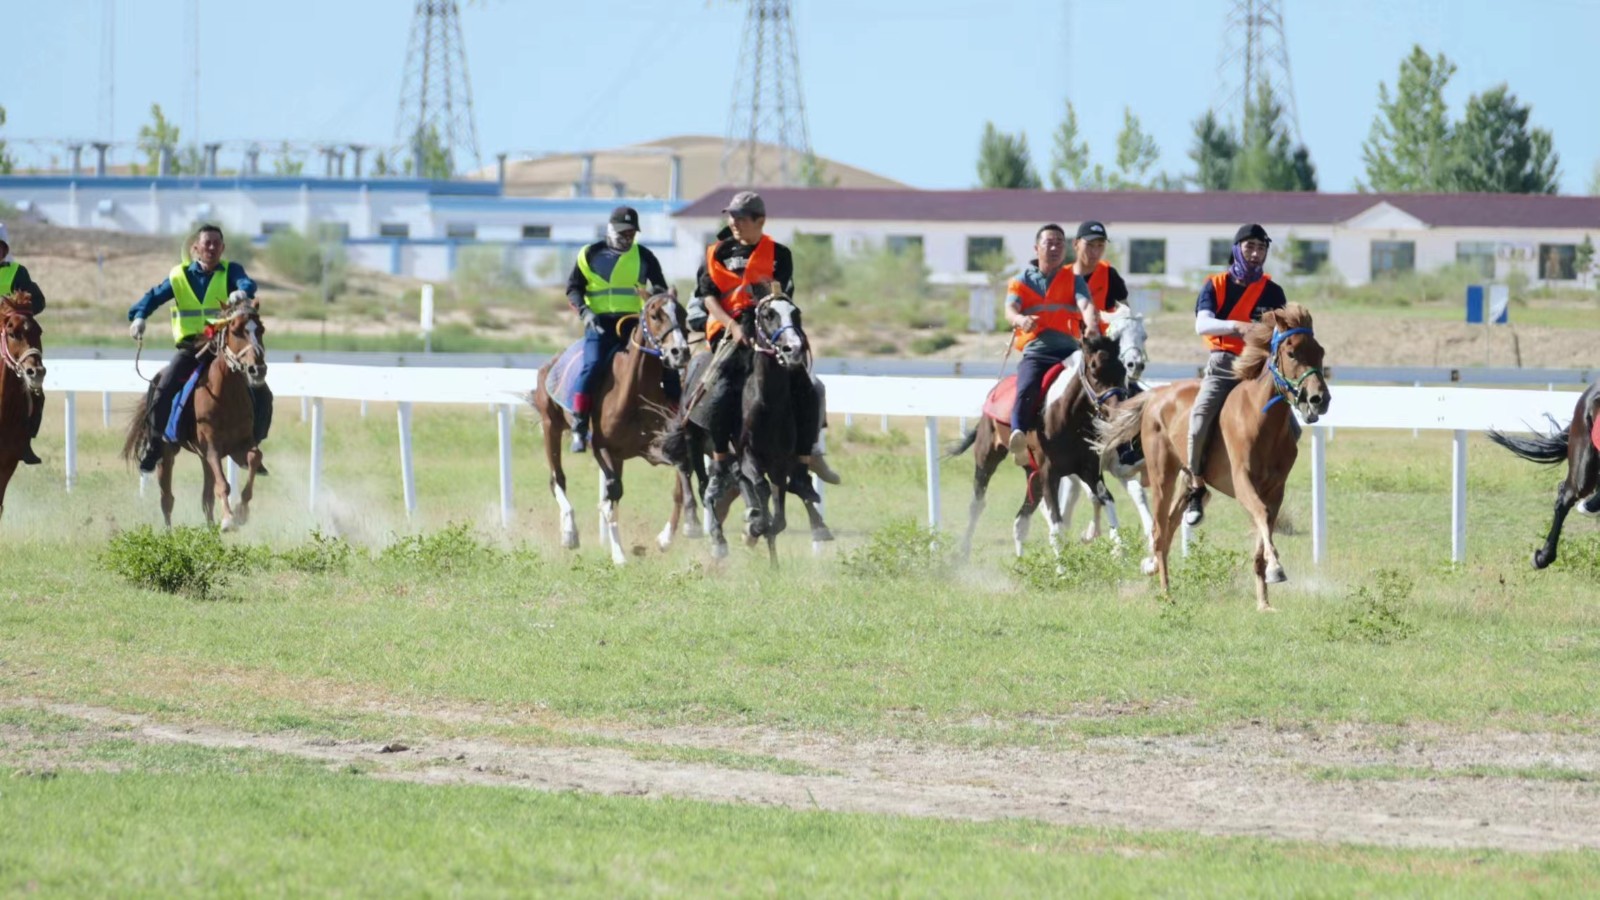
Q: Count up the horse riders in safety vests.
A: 7